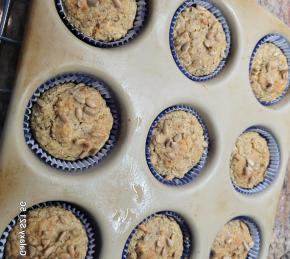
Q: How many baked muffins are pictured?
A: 9